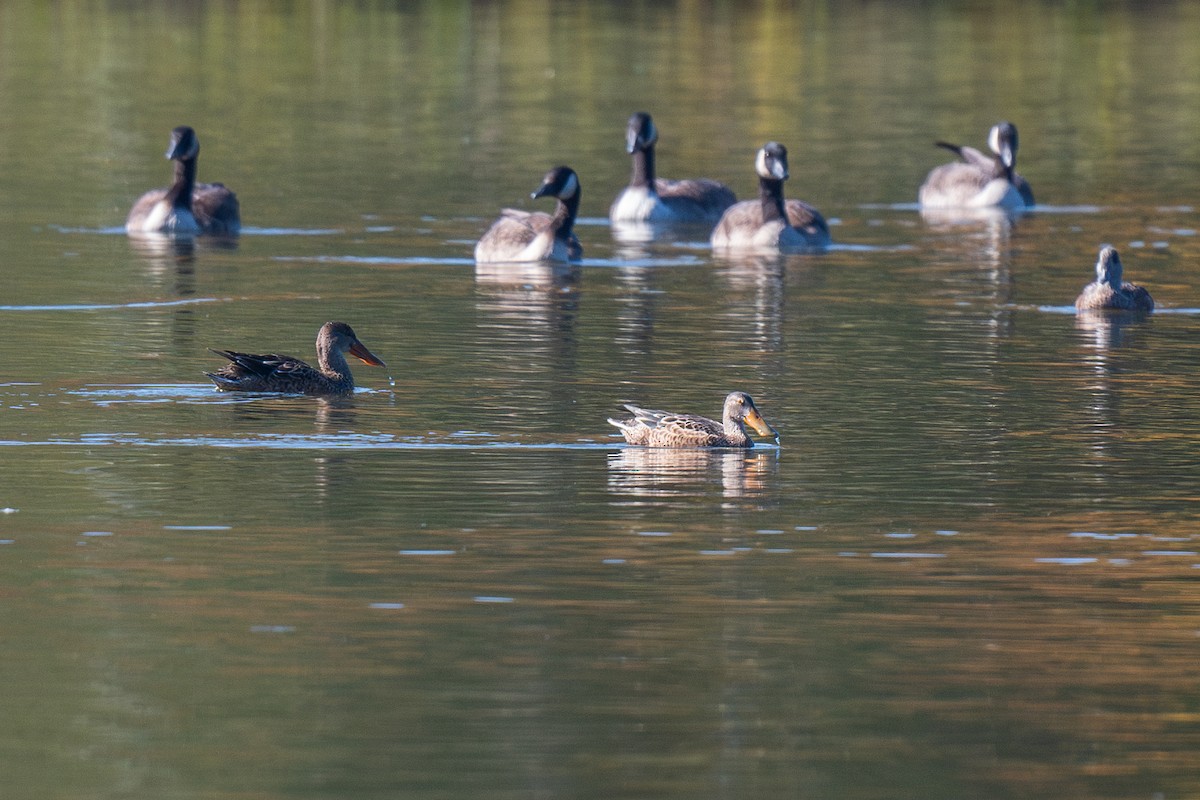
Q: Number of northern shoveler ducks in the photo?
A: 2